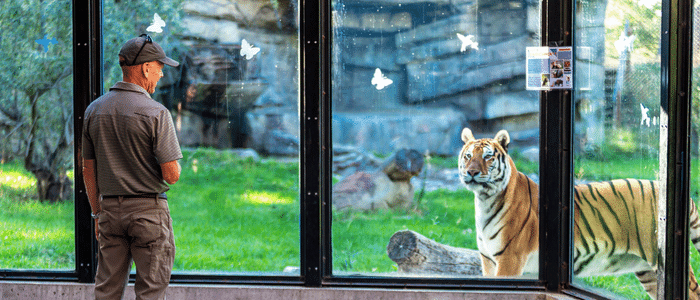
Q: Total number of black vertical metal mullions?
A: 4